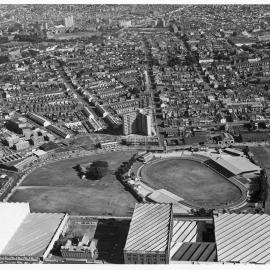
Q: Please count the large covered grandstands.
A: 2